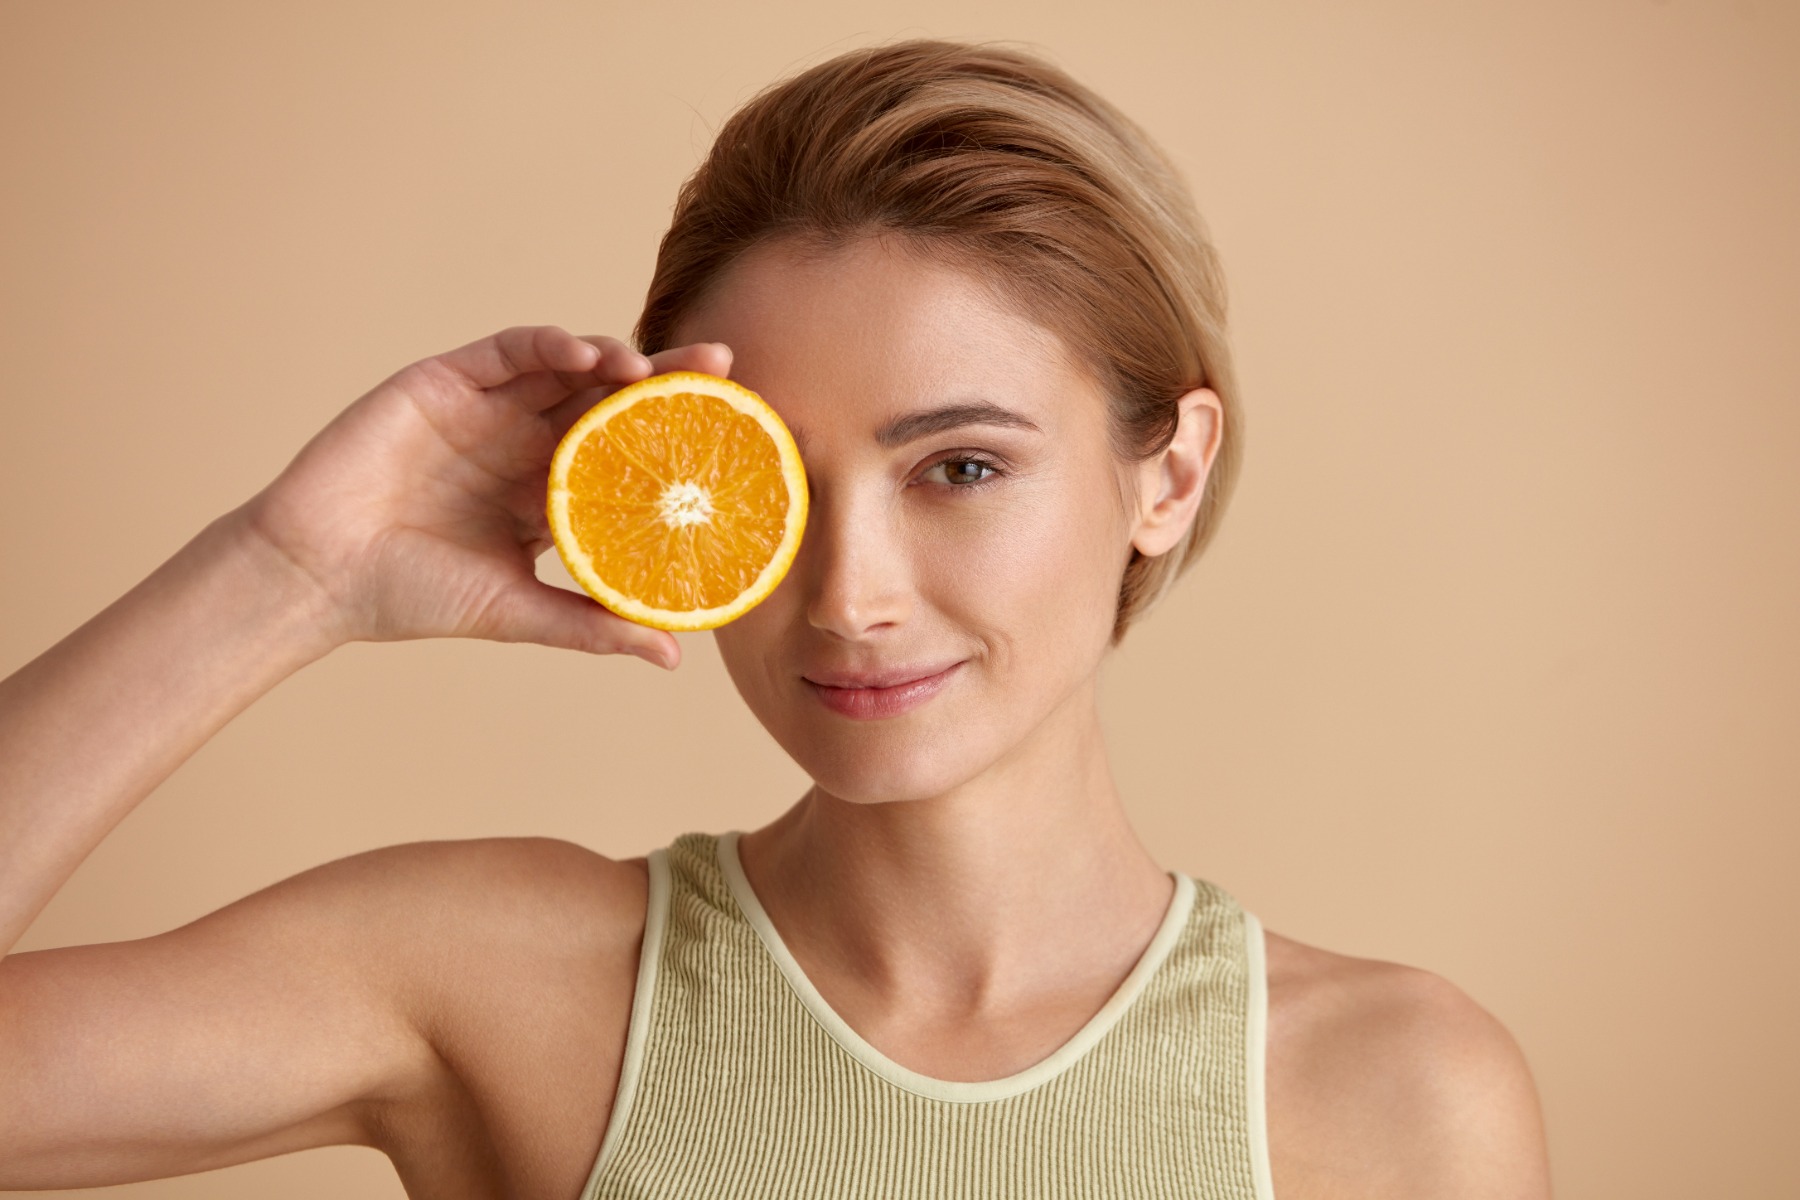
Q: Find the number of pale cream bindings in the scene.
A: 3